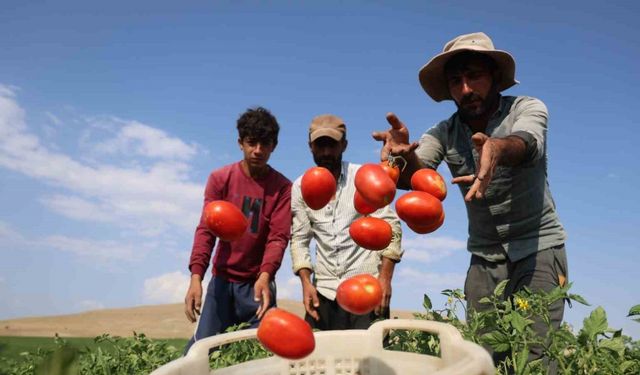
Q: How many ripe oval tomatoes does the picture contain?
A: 11